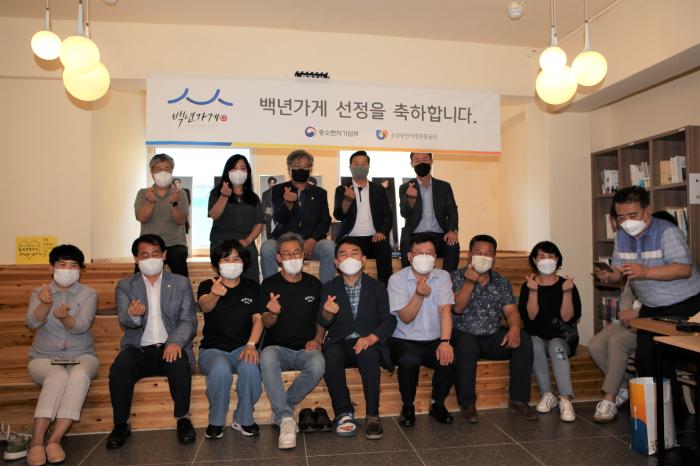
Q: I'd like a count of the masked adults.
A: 14